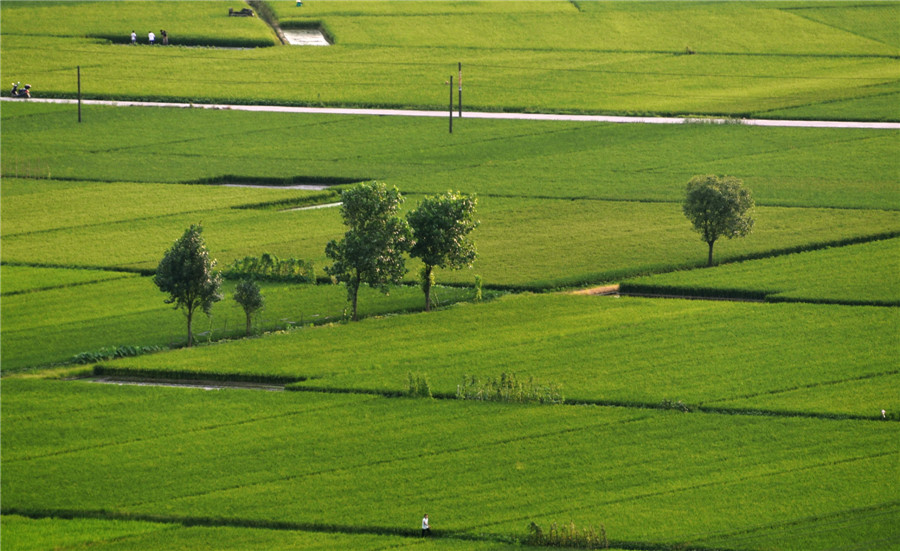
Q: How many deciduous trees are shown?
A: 5